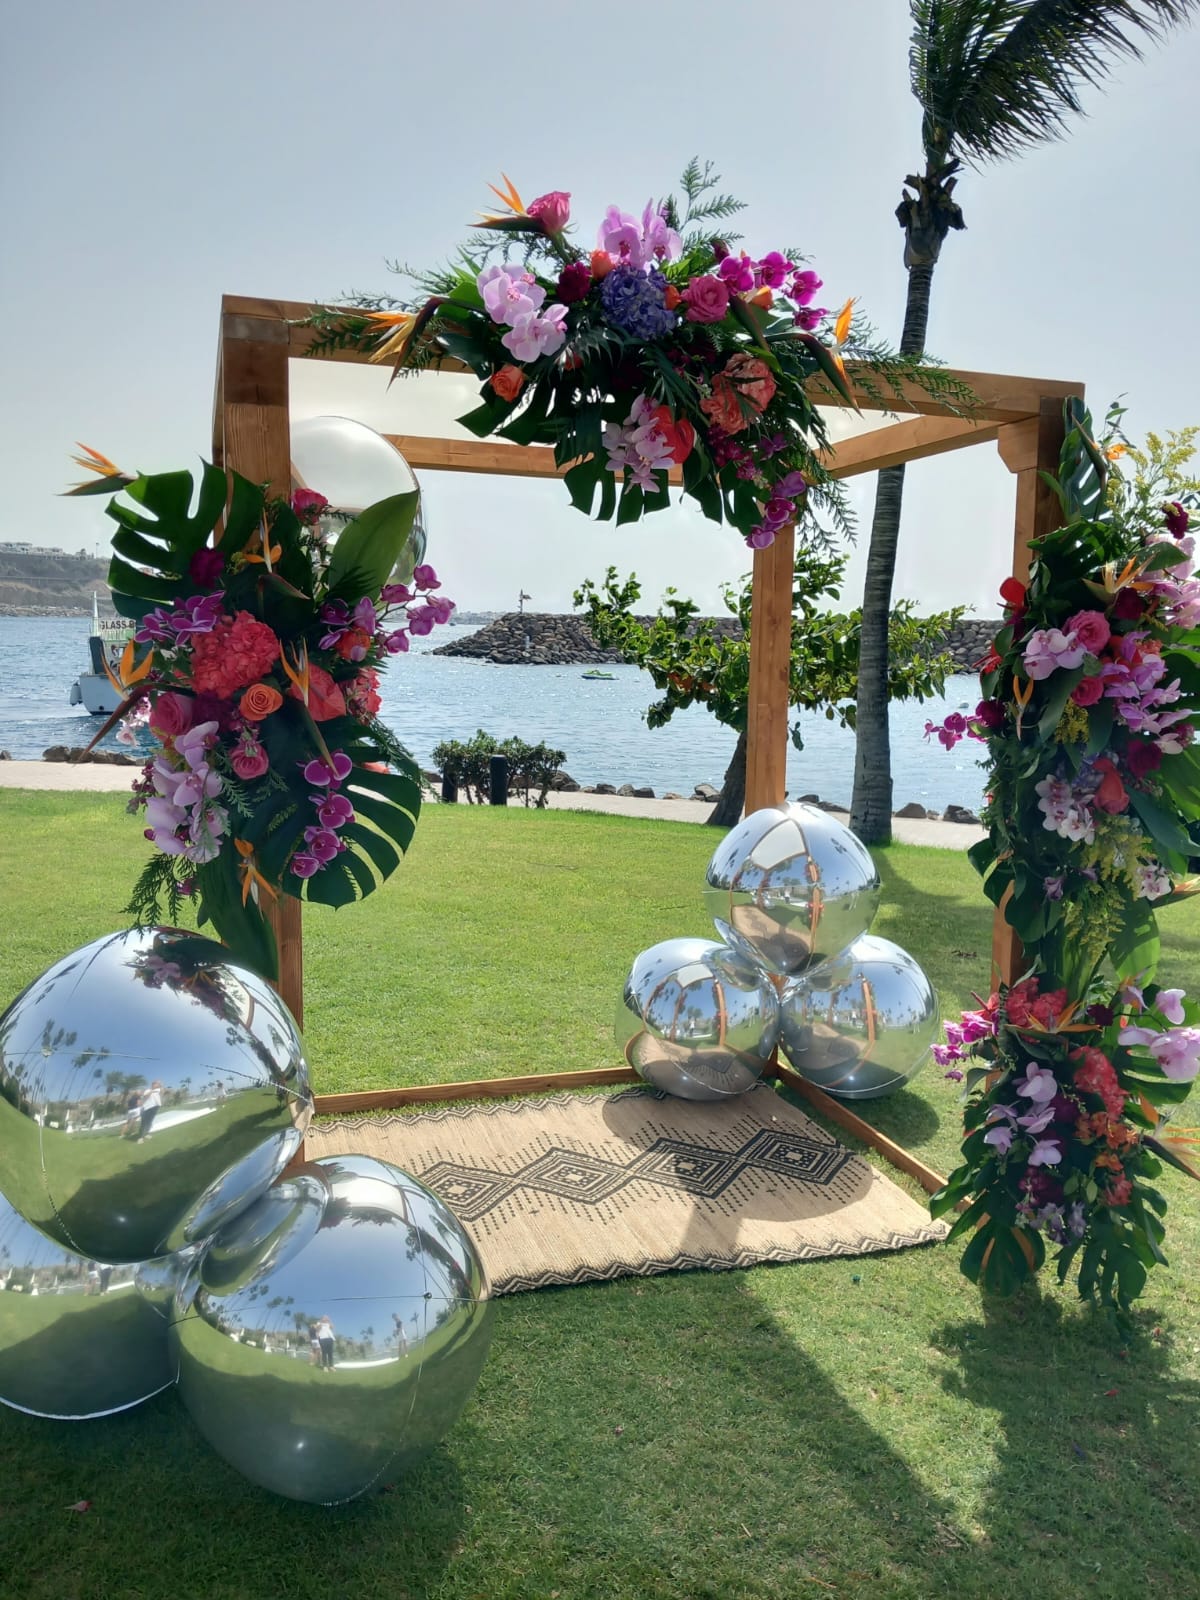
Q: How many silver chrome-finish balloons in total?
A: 7